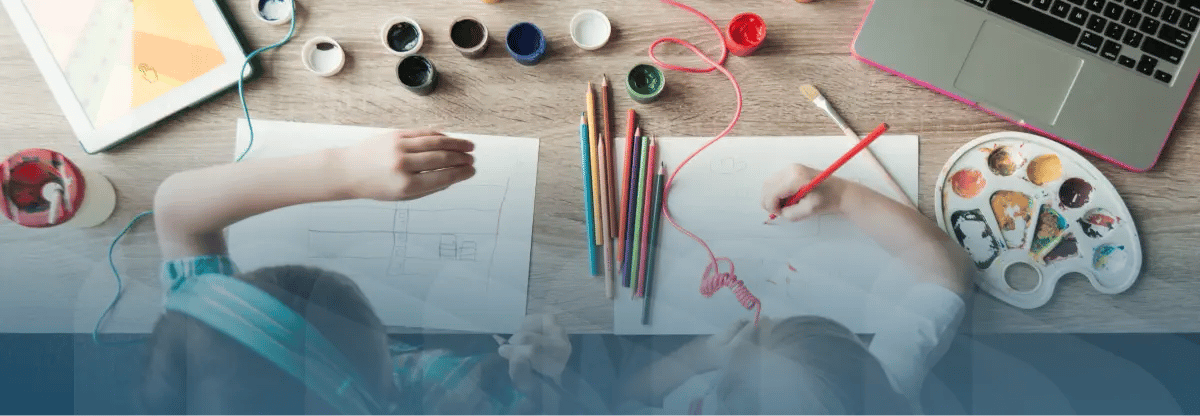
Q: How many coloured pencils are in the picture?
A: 10